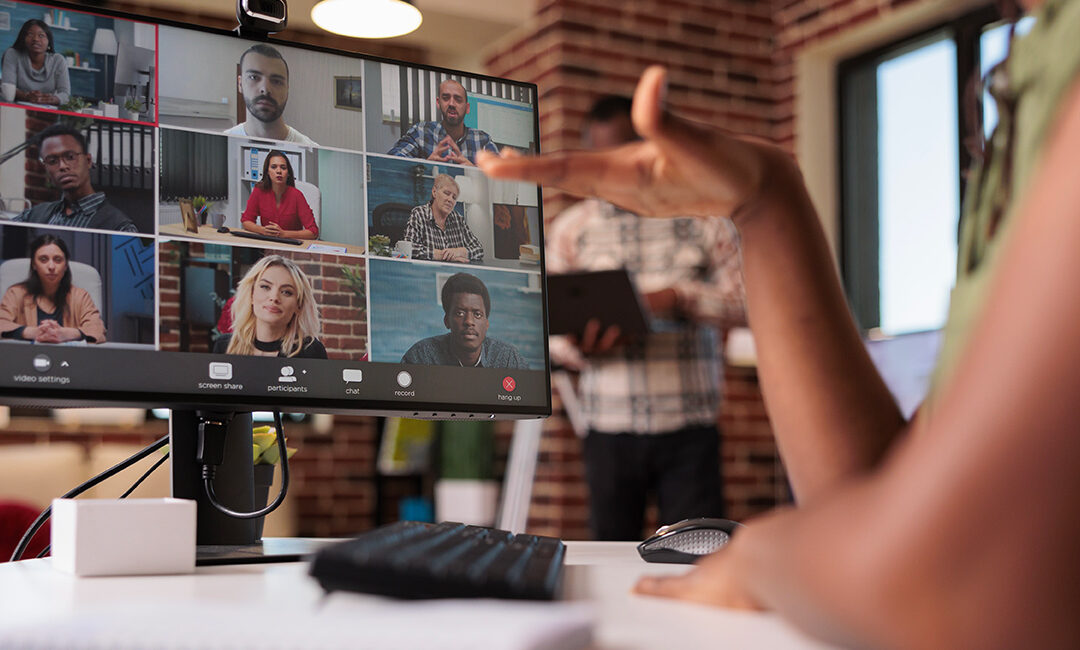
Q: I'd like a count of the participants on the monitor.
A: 9